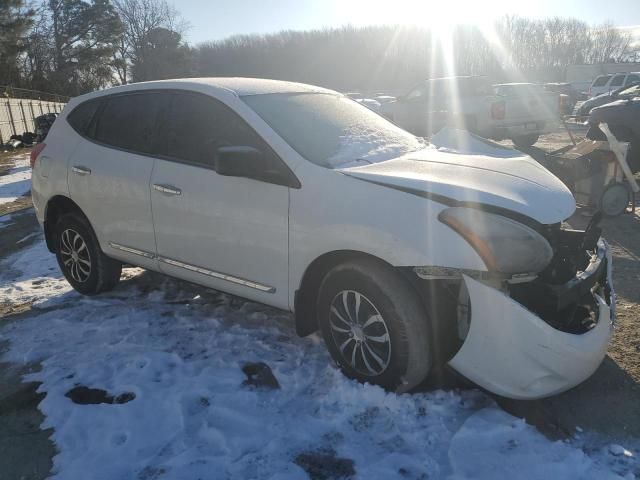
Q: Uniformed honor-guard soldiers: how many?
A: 0